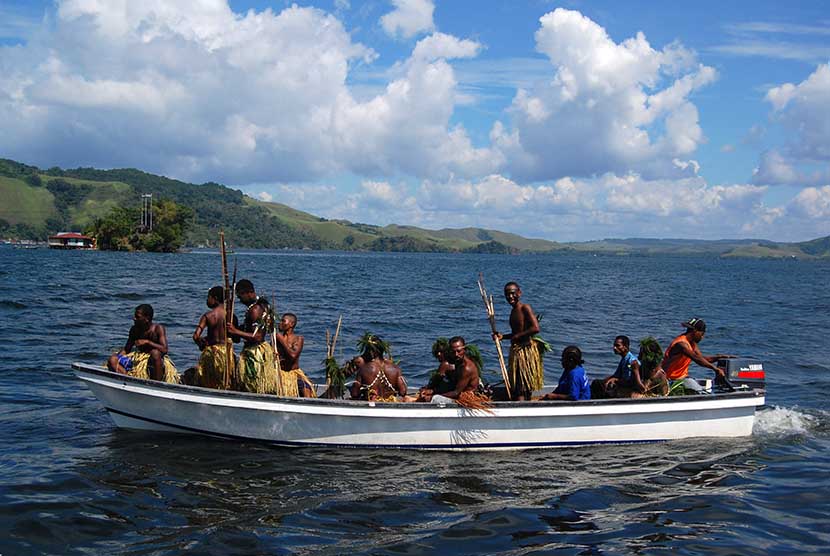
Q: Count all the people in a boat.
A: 12